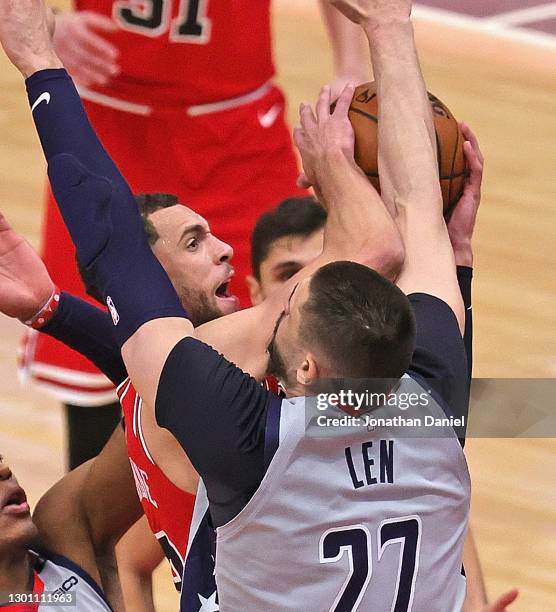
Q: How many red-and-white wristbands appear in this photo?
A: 1